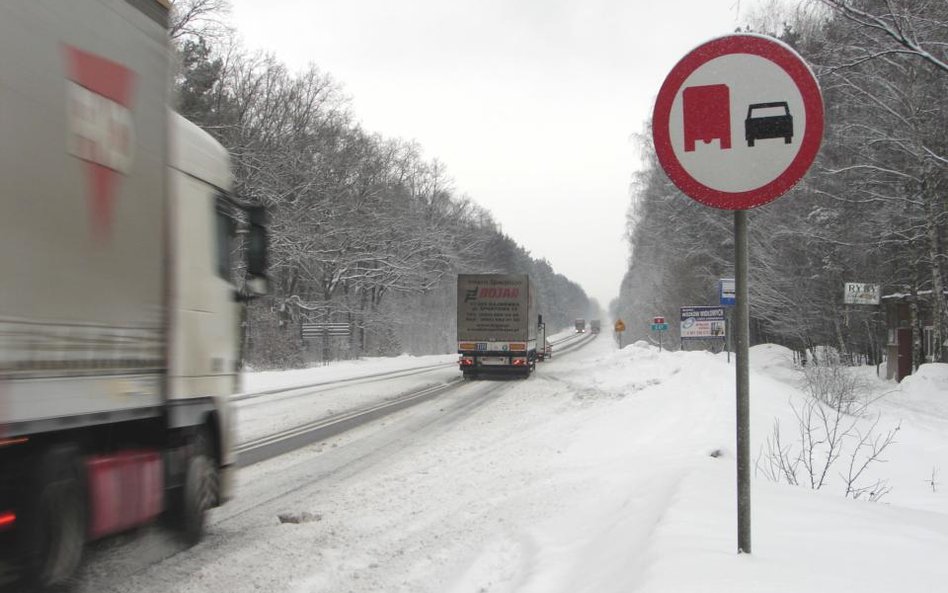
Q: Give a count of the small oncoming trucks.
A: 1